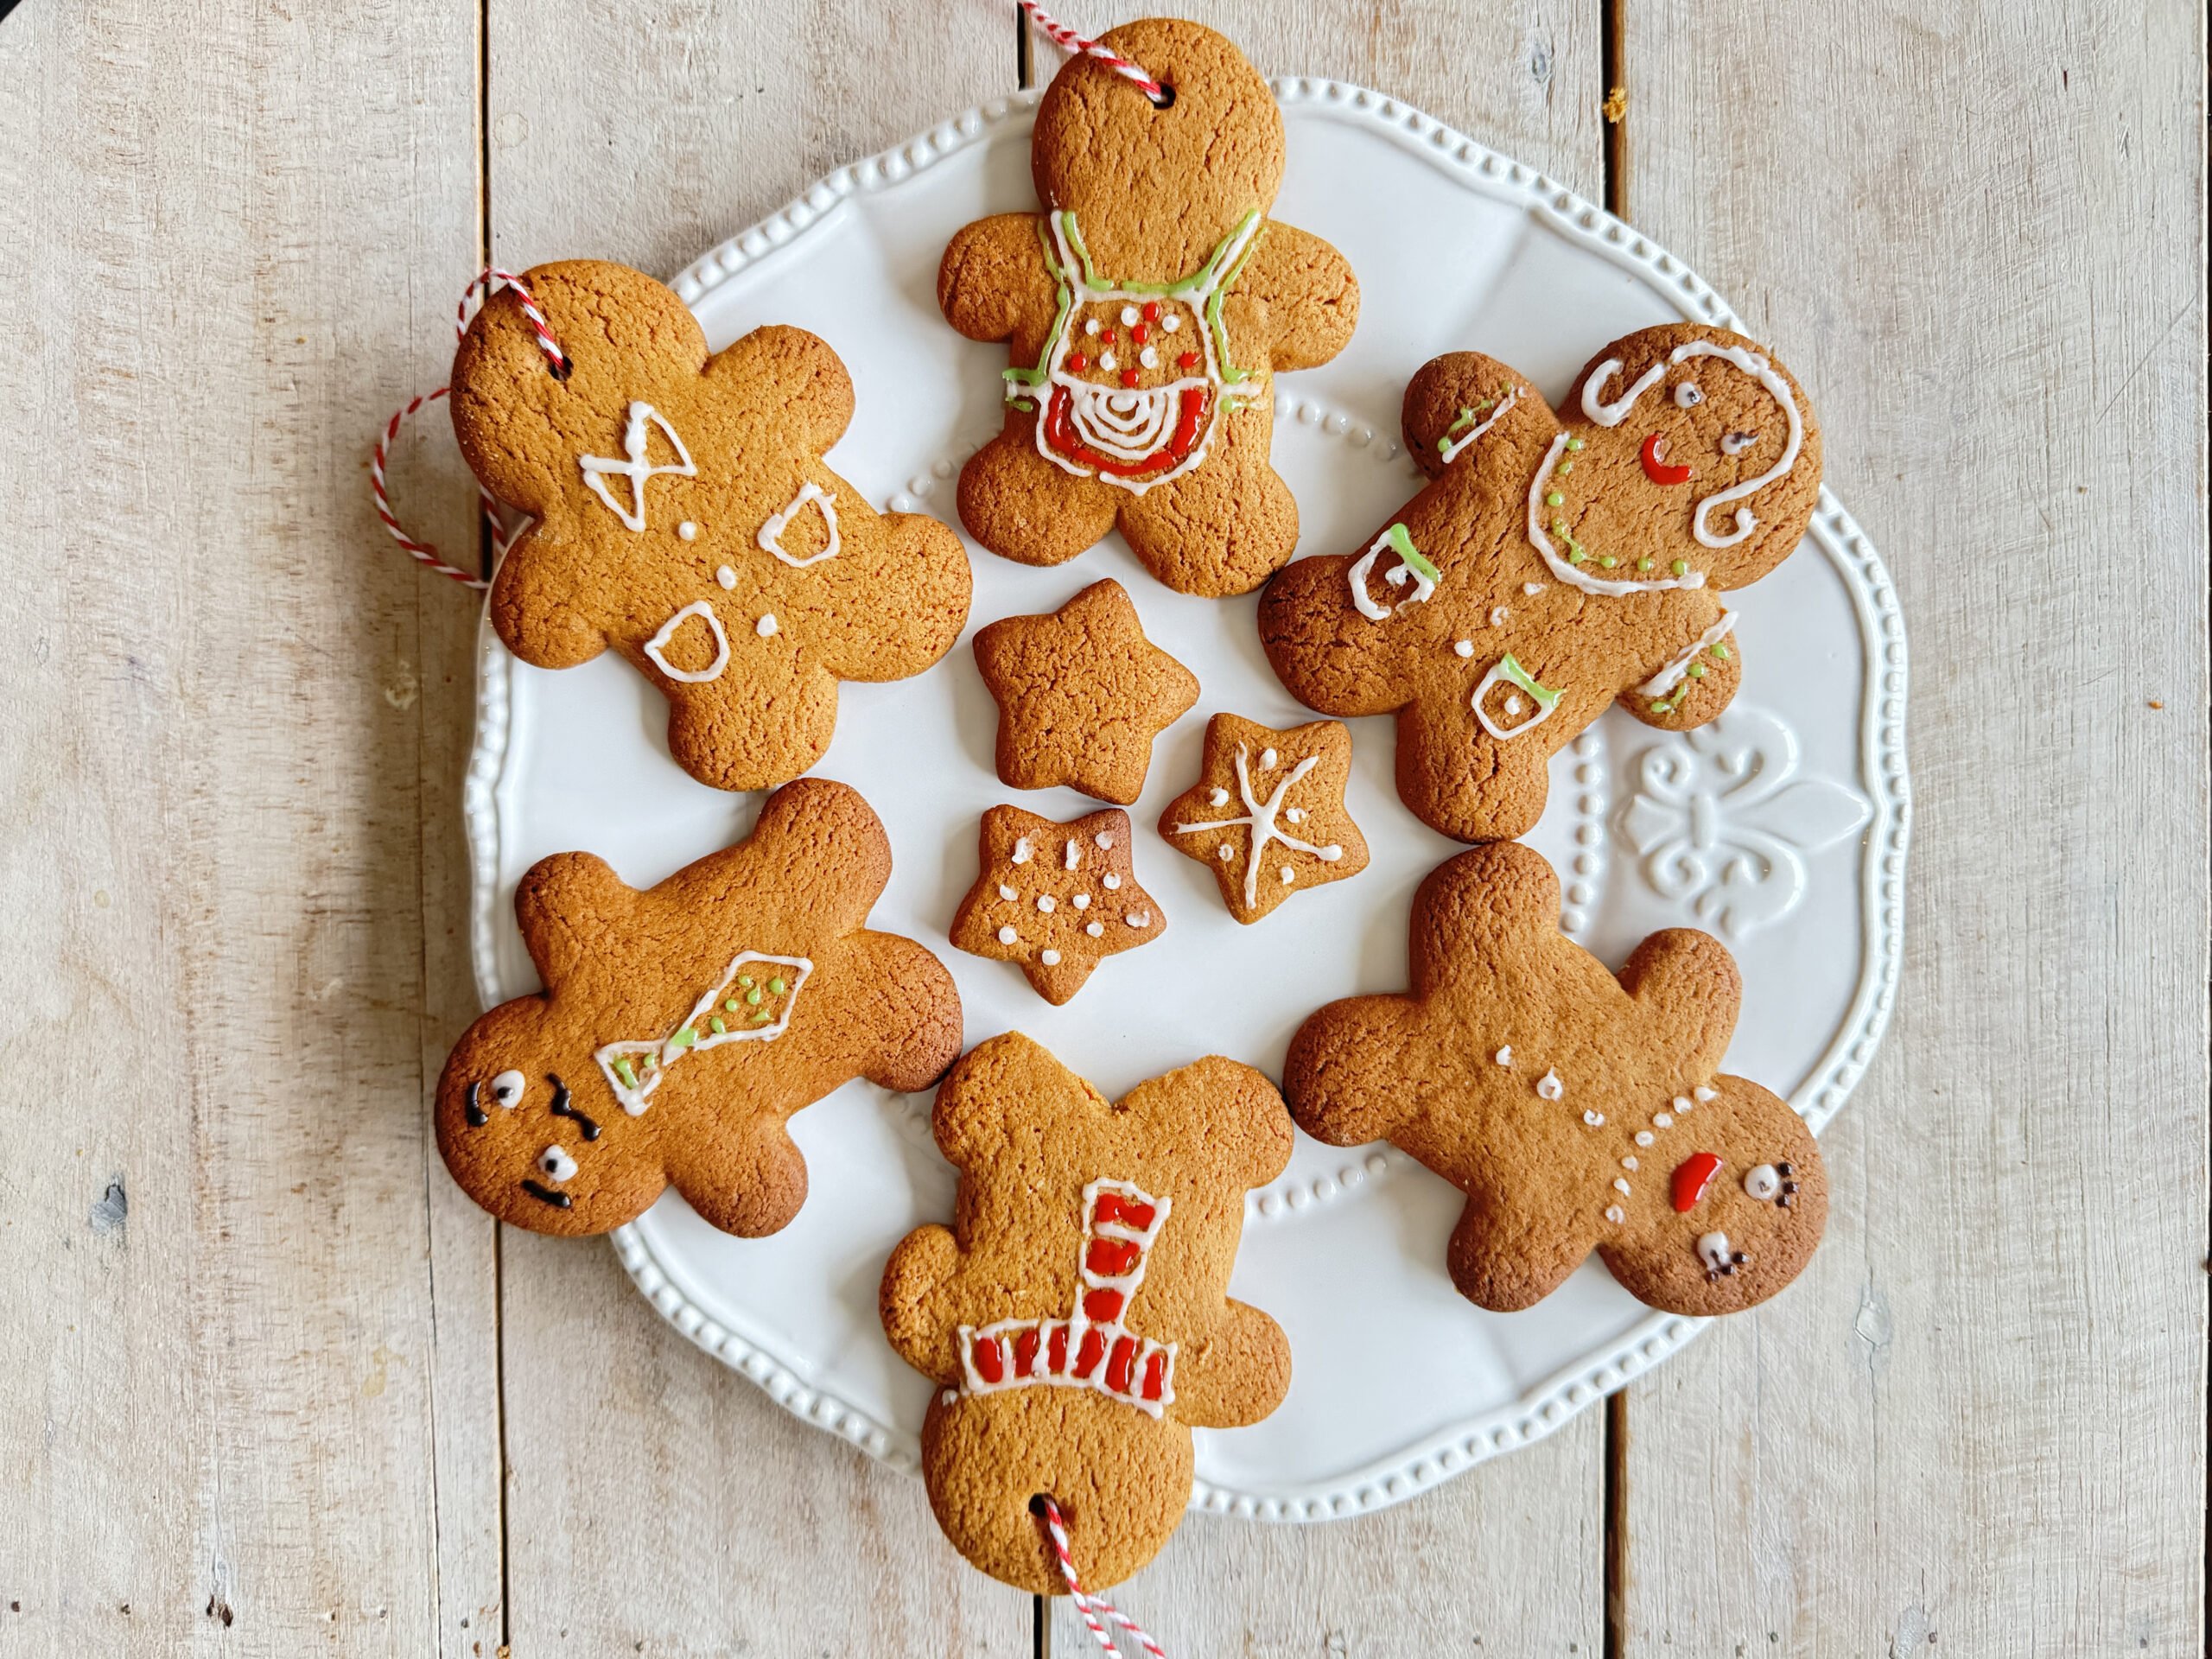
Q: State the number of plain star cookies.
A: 1